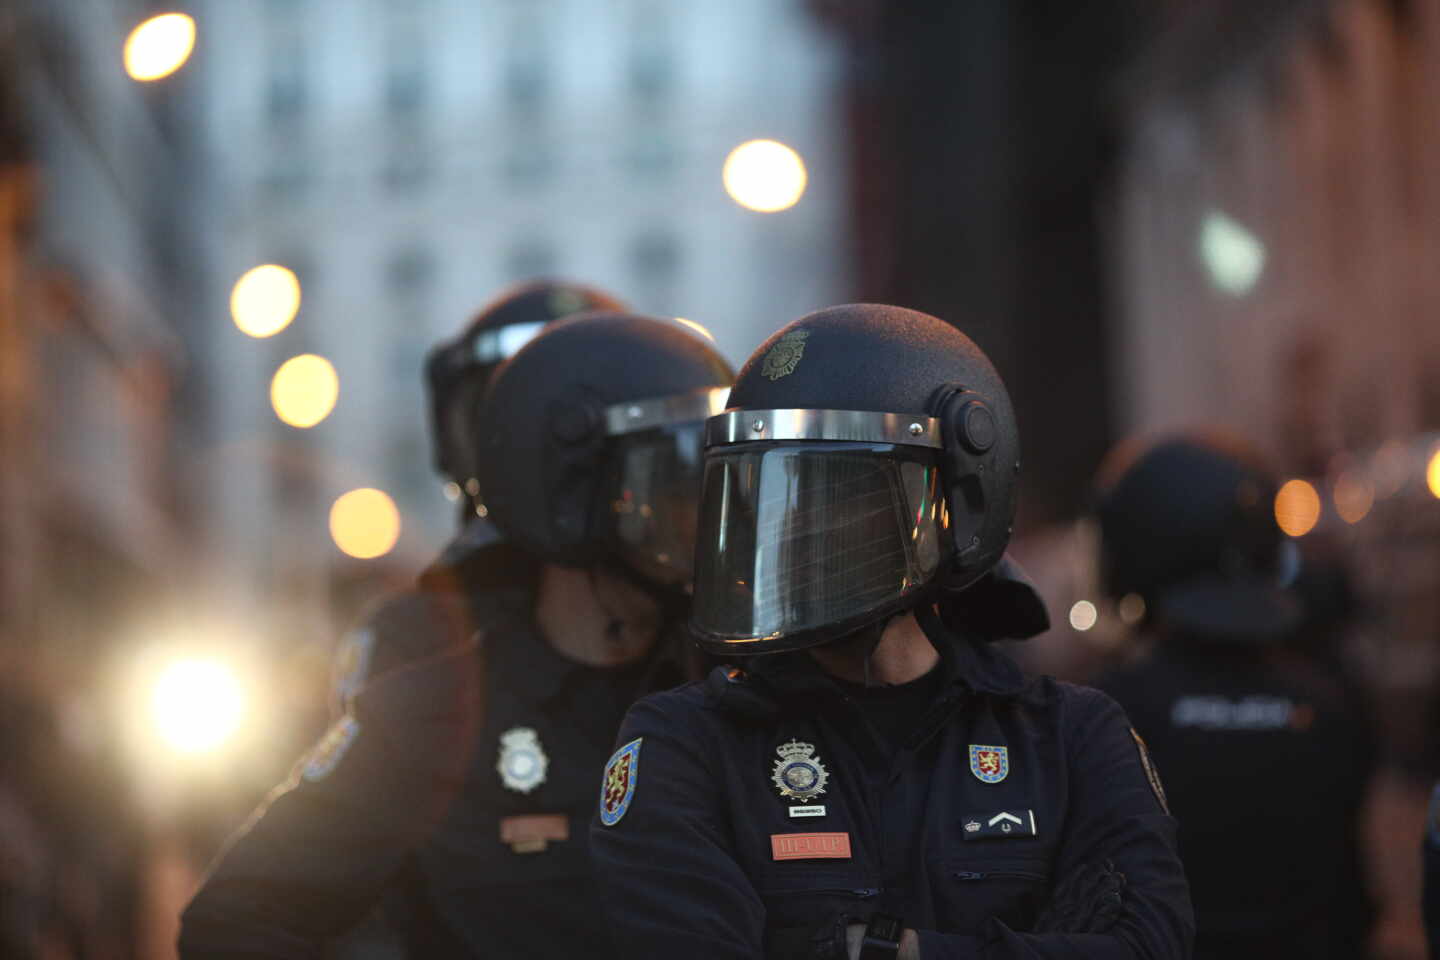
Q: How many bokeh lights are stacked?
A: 3